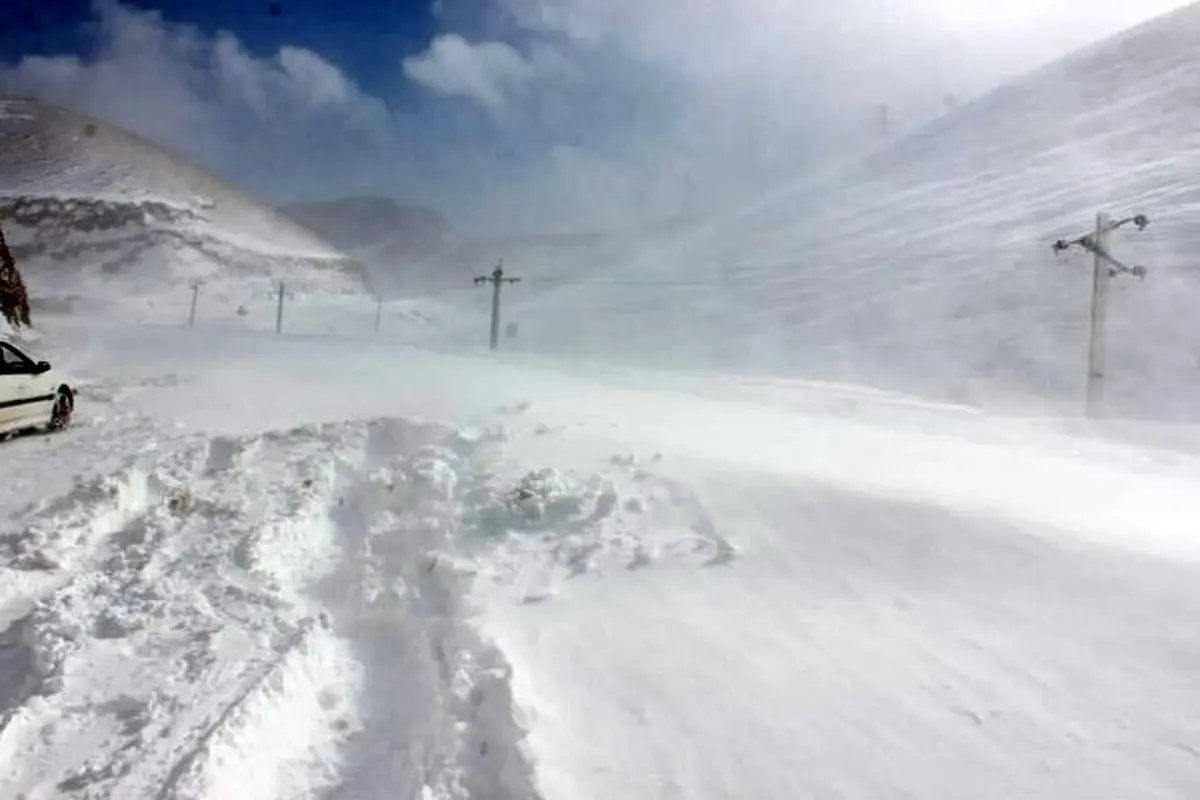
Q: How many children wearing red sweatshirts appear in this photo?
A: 0